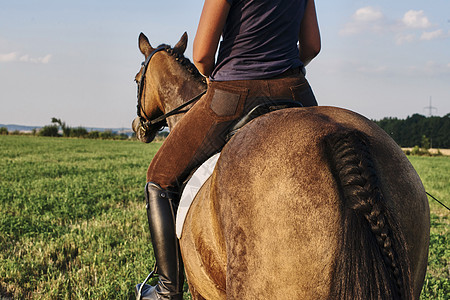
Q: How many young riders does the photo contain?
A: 1